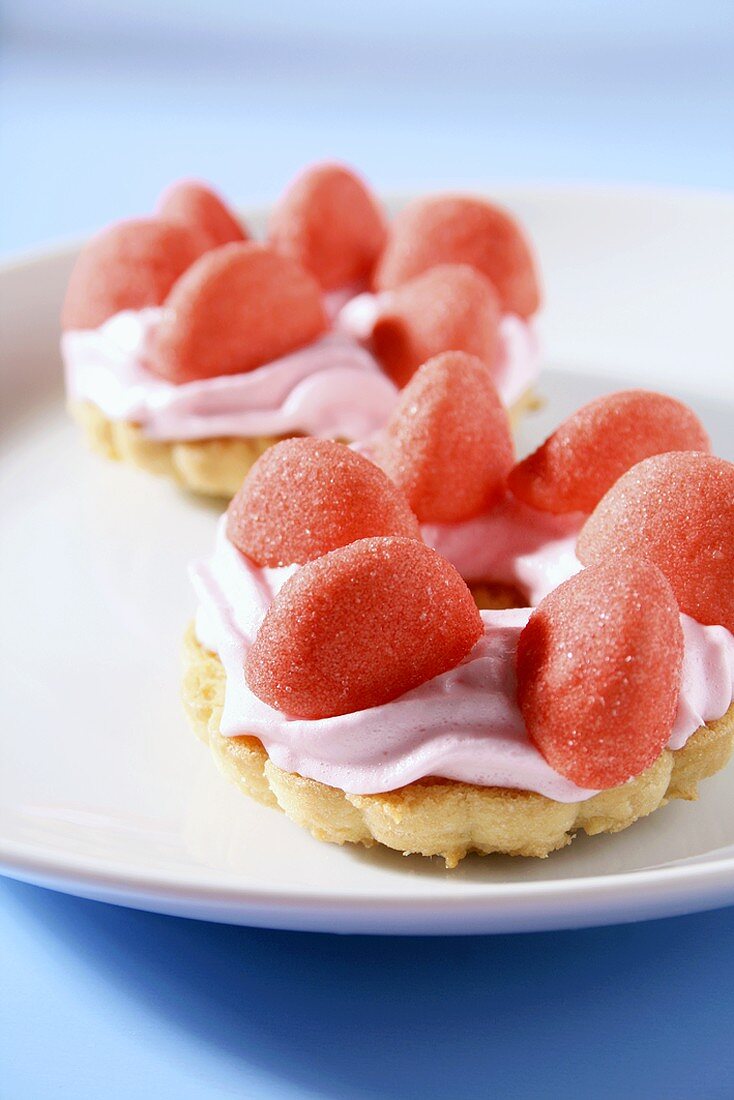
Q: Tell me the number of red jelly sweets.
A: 12